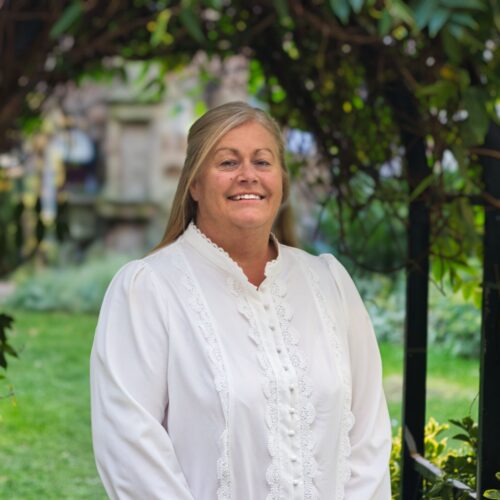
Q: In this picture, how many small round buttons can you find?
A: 9